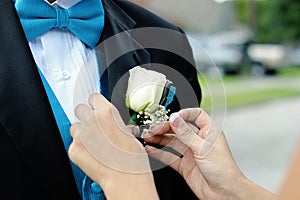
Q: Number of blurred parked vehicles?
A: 2